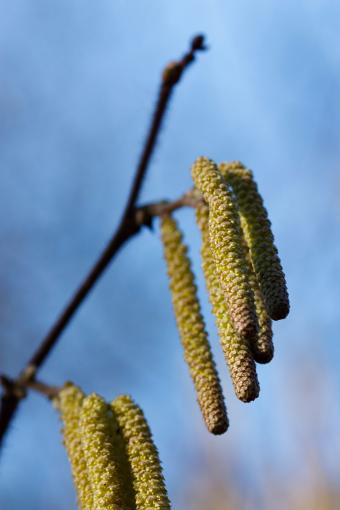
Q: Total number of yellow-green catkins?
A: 8